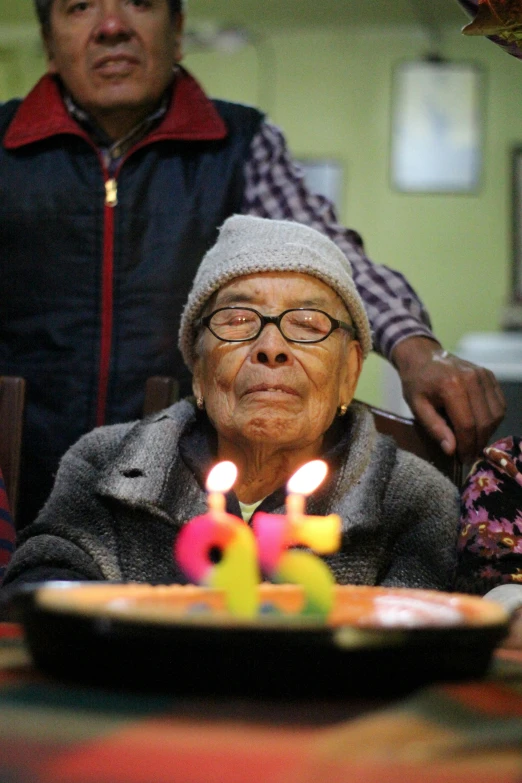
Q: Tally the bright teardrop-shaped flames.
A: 2